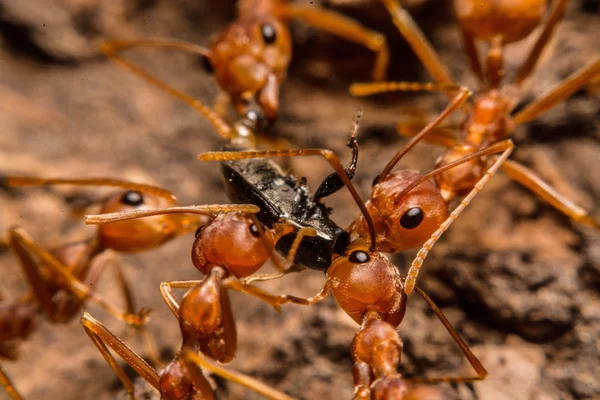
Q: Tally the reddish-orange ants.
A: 5